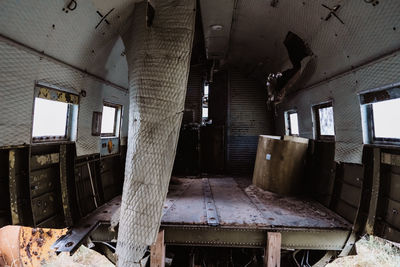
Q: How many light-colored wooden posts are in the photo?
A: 2